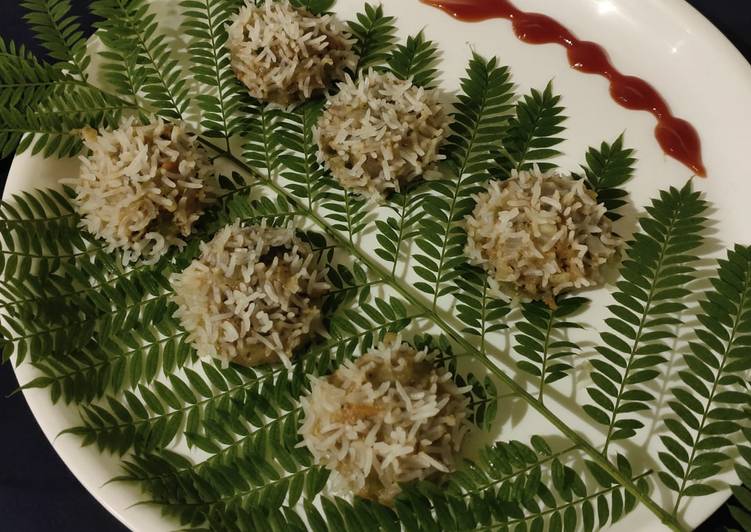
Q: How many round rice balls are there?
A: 6